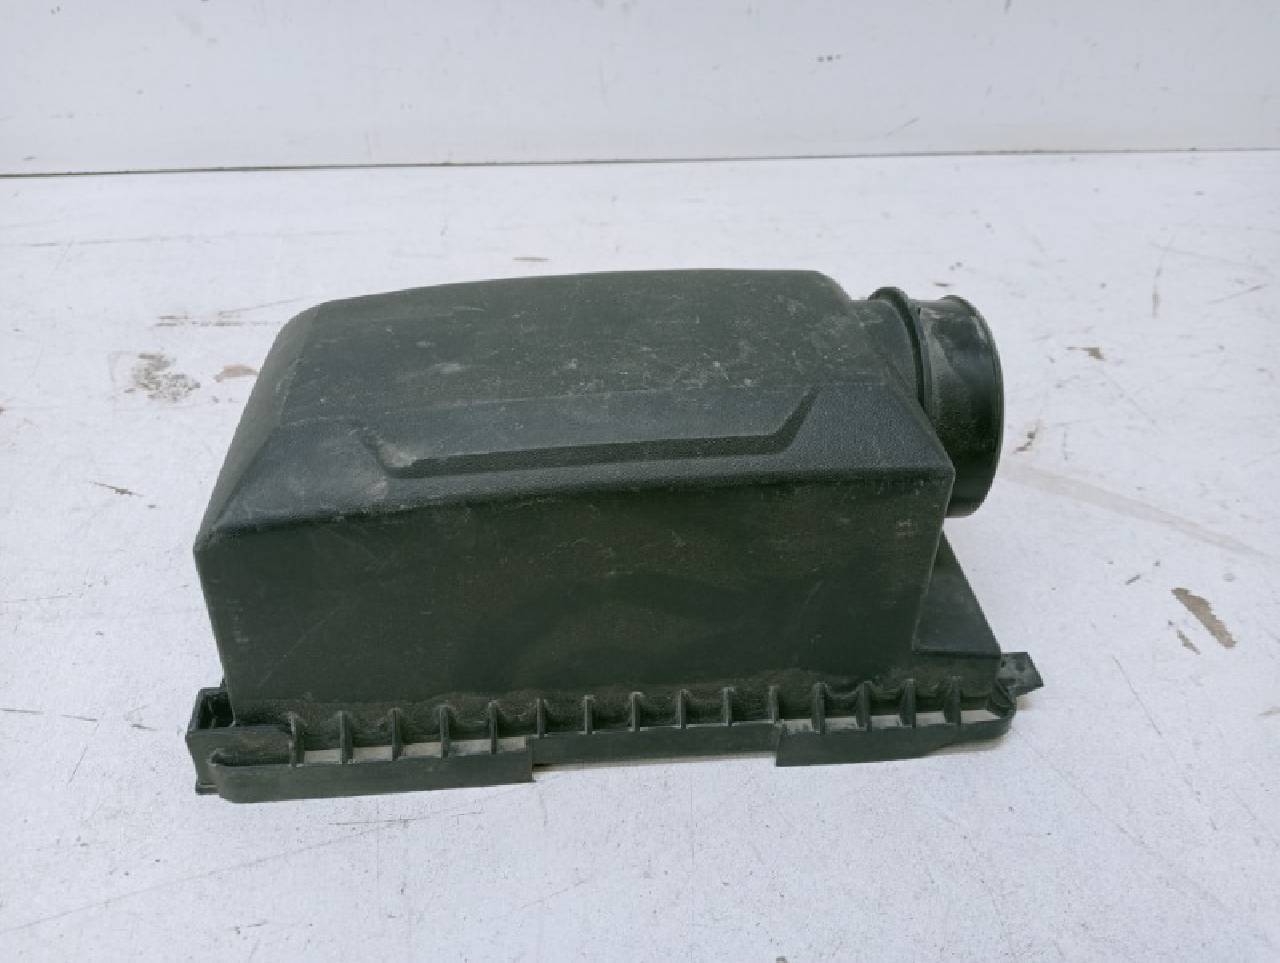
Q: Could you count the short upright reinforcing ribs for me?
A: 15